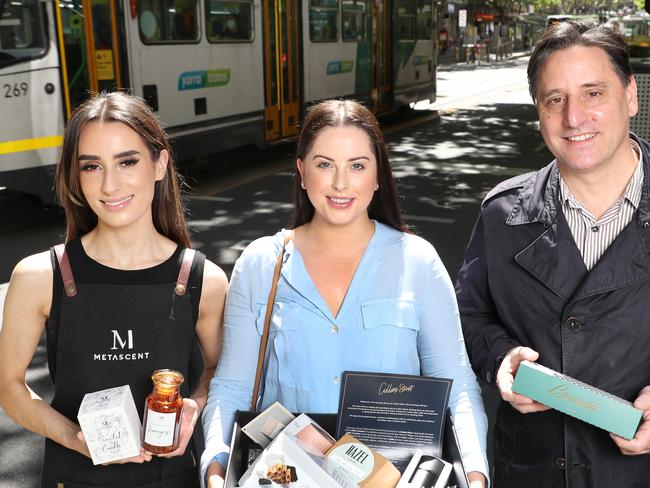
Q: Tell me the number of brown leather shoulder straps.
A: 3